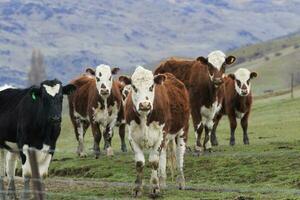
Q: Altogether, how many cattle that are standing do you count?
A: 6